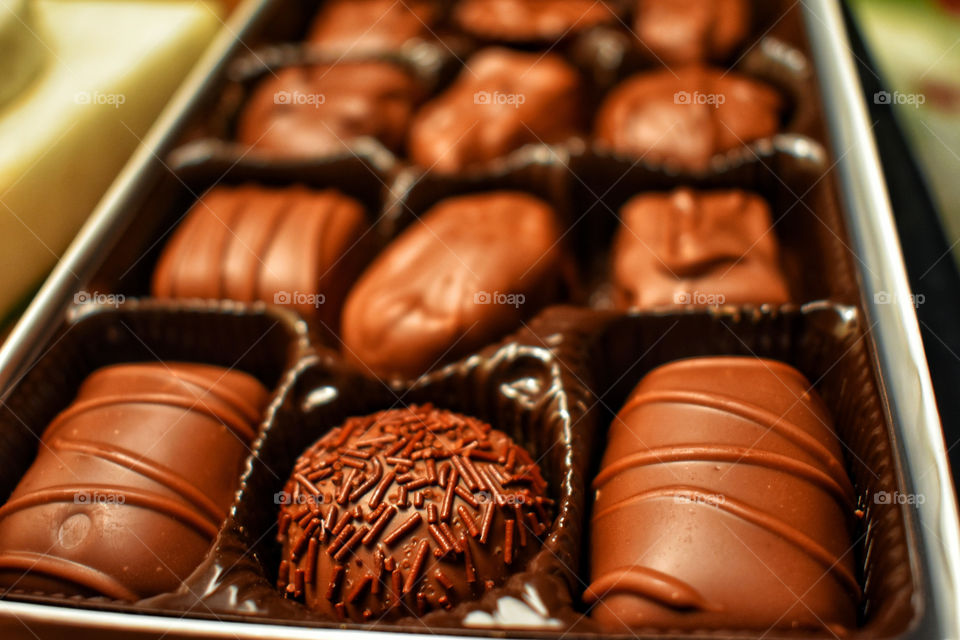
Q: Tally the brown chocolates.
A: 12